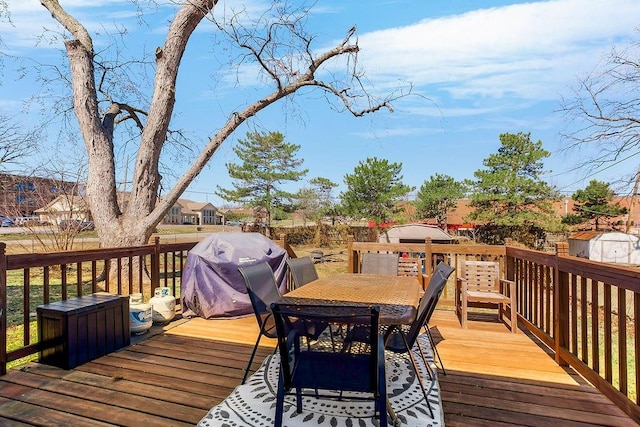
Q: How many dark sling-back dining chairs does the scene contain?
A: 6